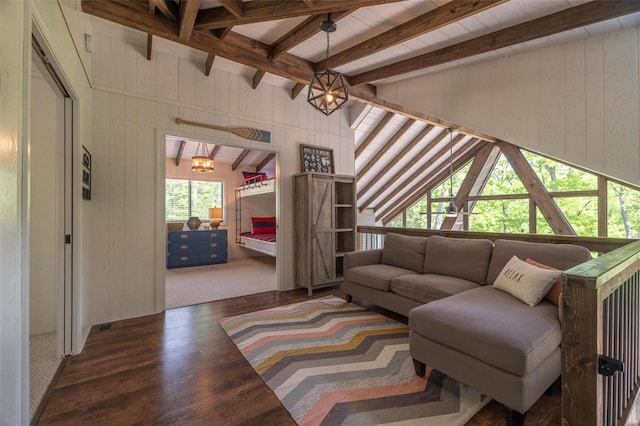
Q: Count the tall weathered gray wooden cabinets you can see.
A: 1